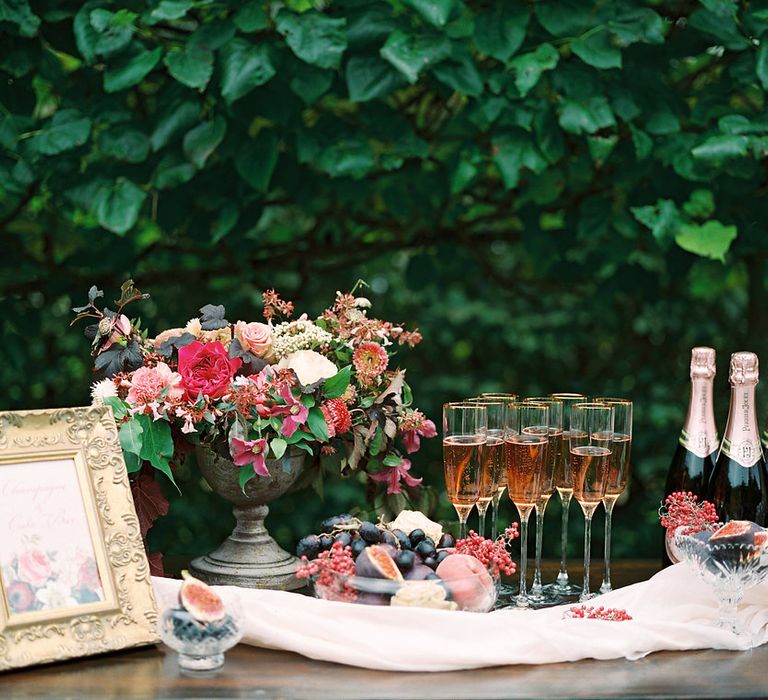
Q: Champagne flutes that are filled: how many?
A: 8